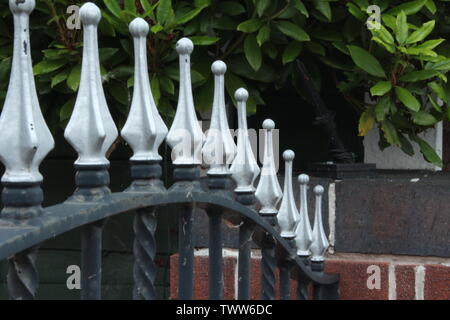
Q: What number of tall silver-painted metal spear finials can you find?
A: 10